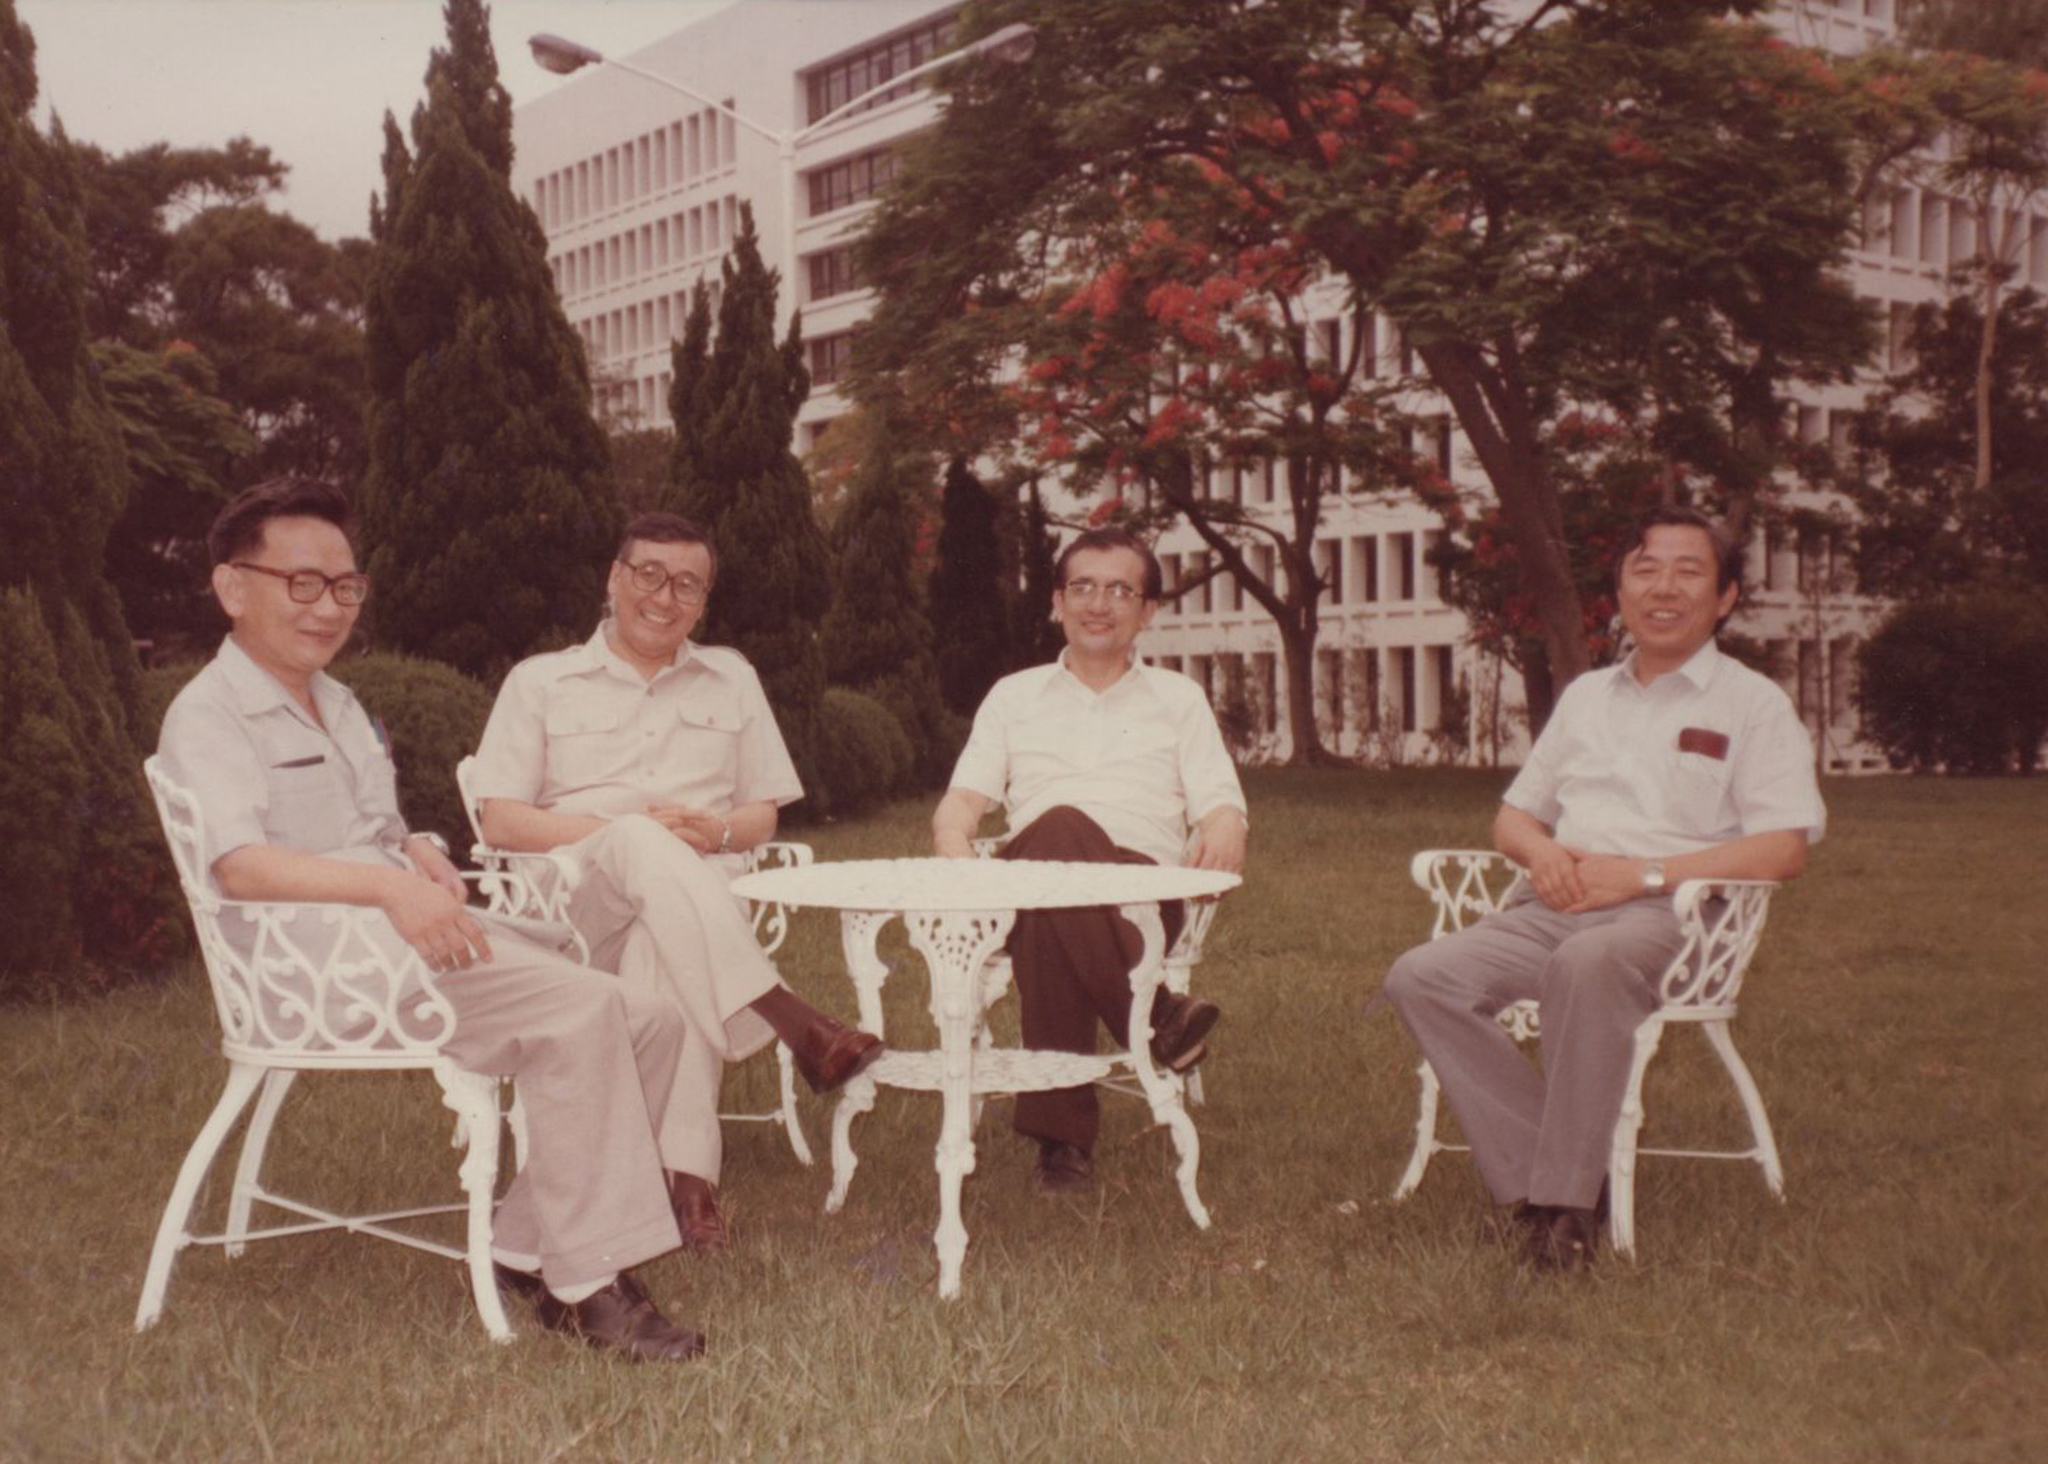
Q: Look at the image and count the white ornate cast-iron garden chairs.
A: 4